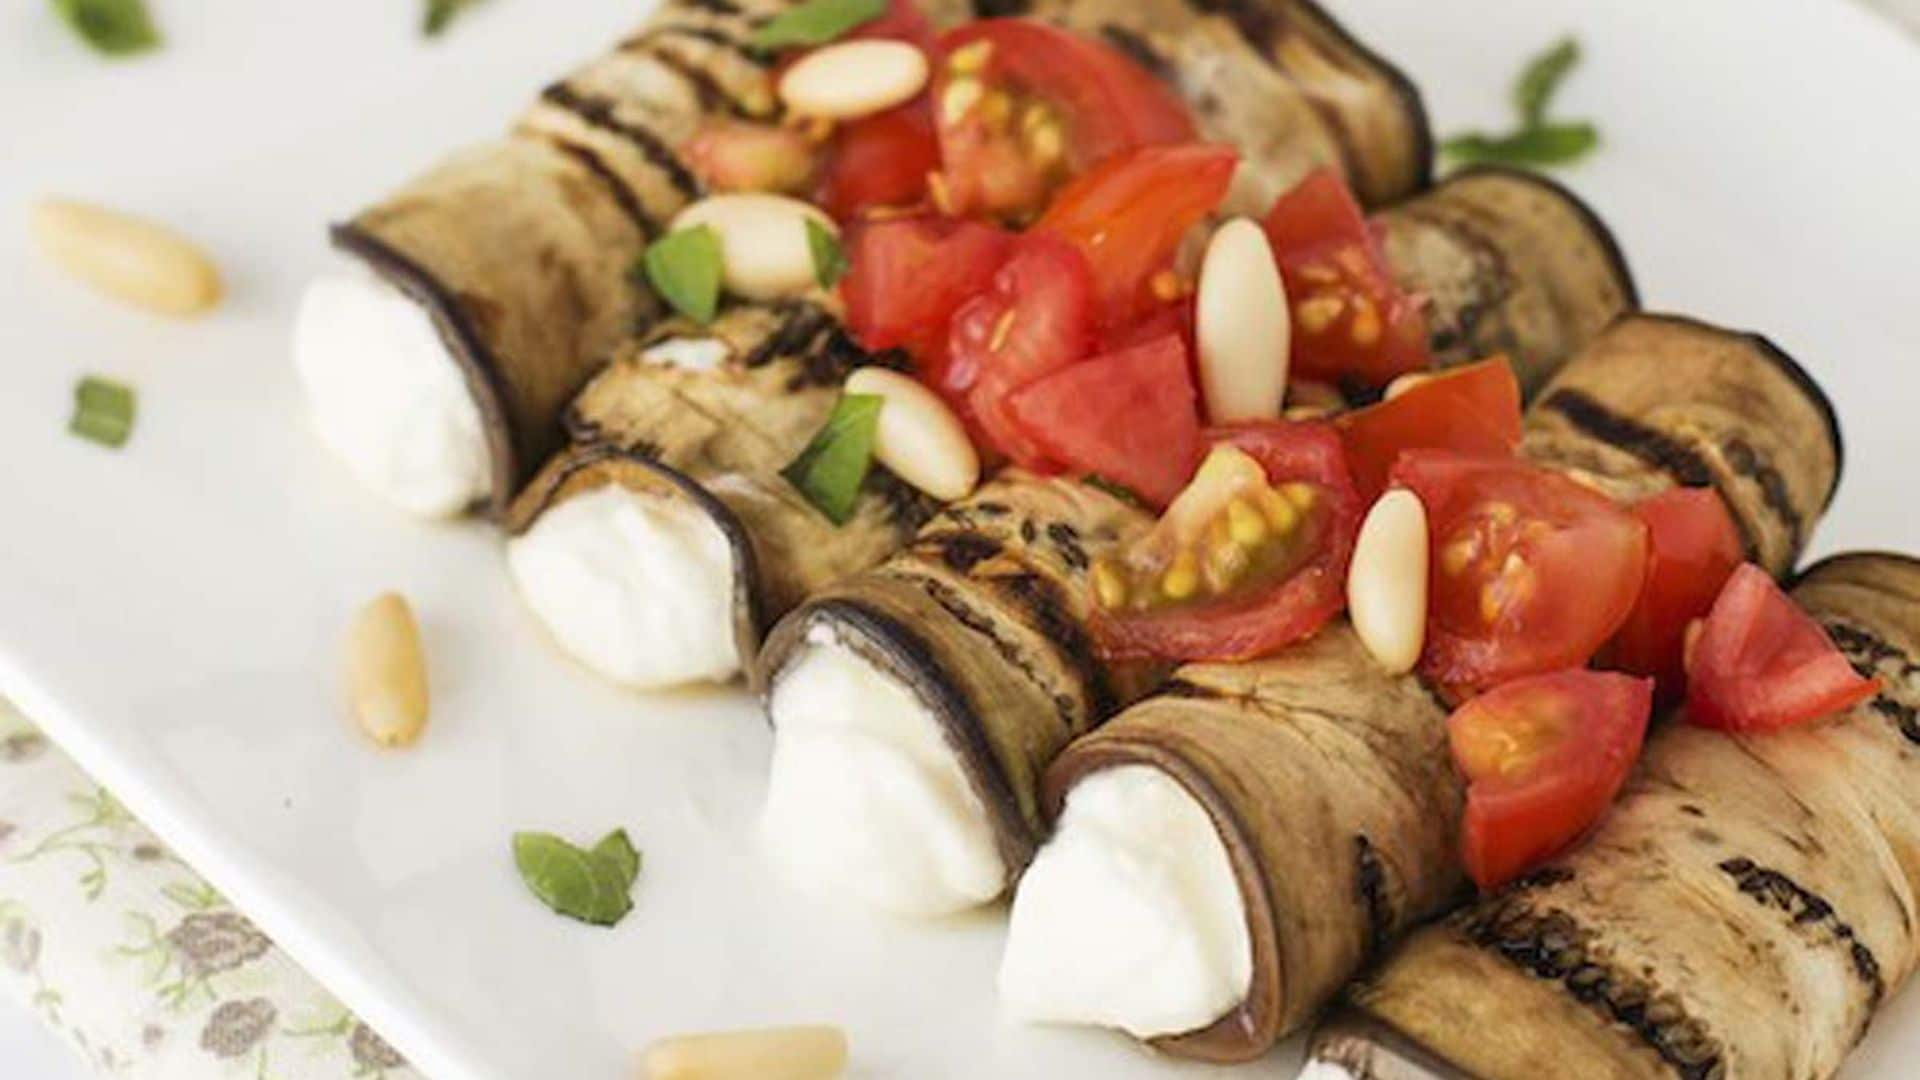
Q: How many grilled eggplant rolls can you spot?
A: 5